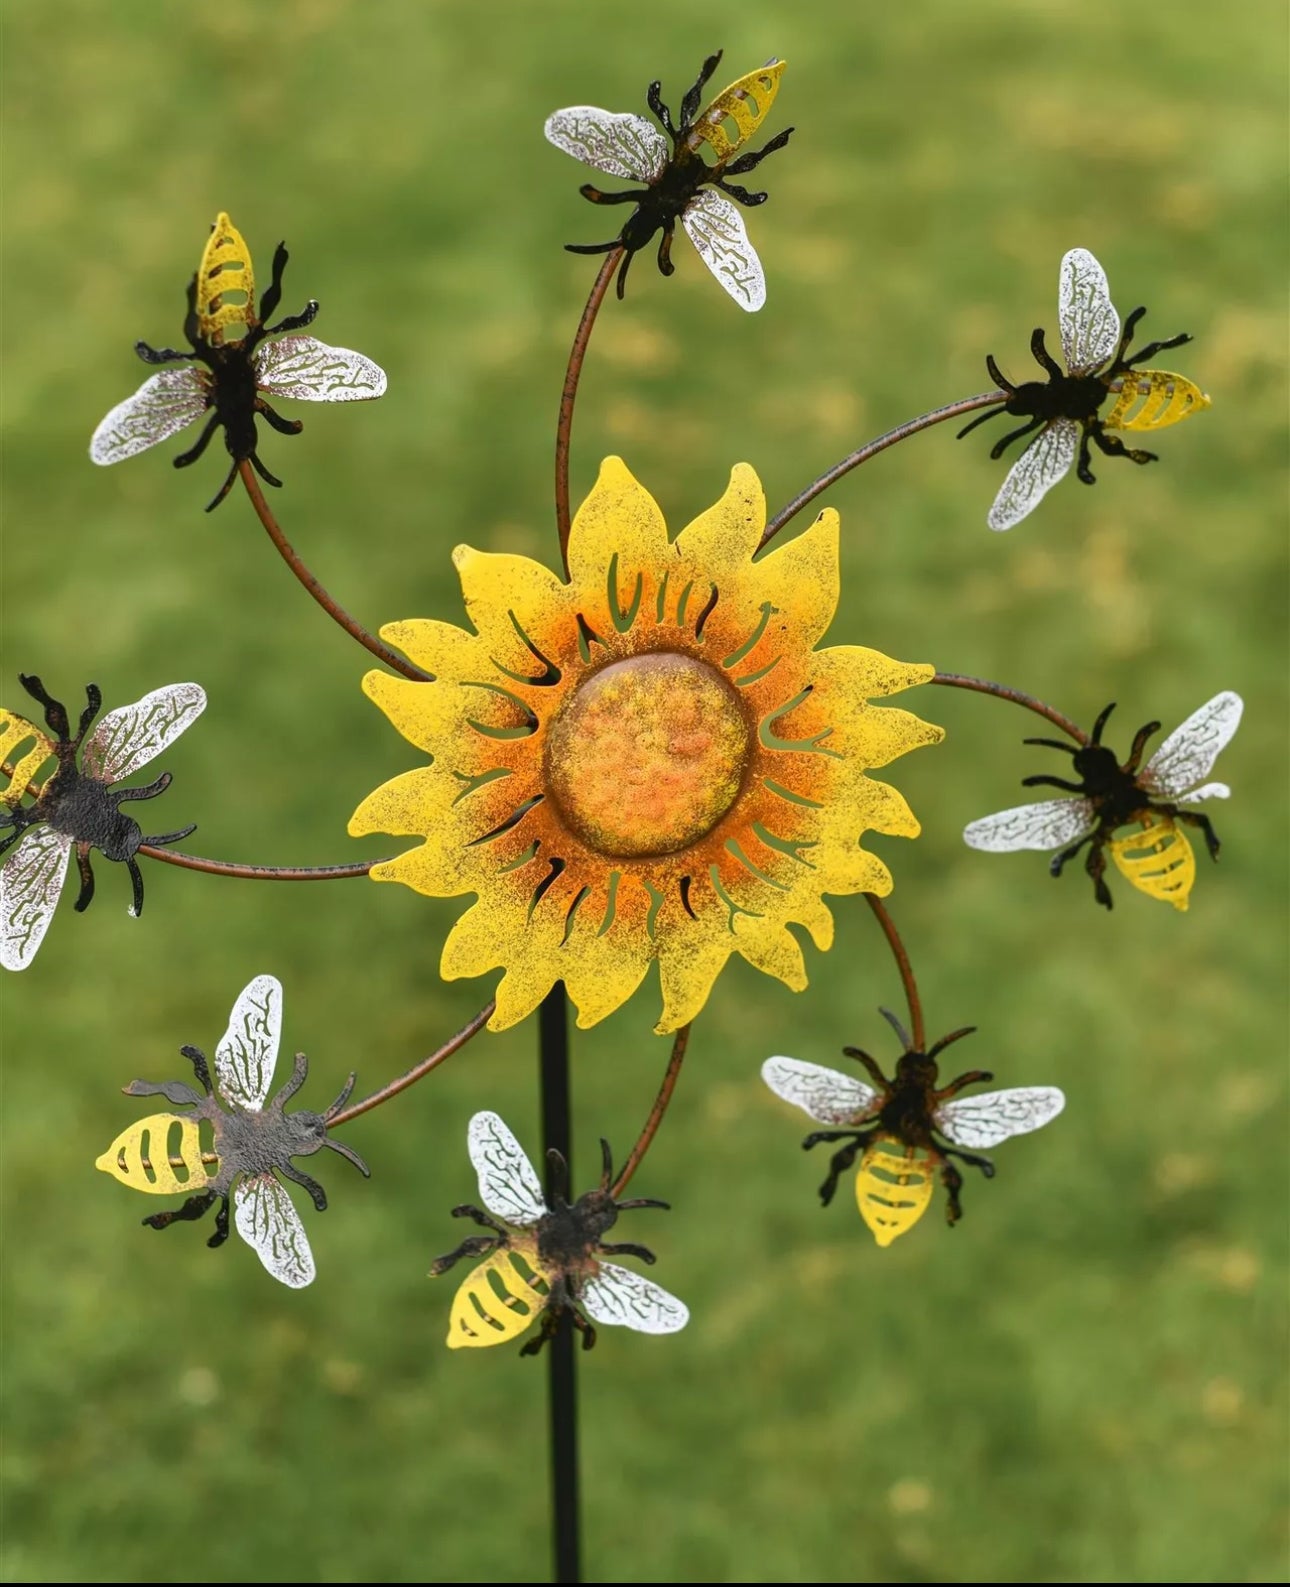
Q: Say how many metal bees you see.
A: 8